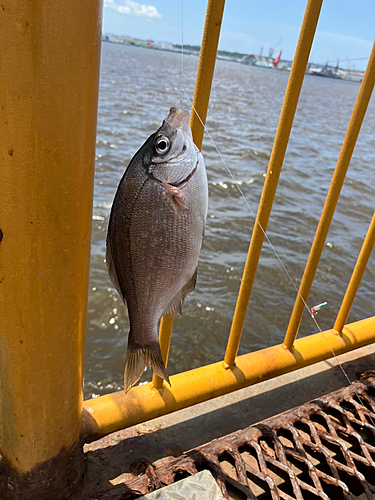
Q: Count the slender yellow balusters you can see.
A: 4